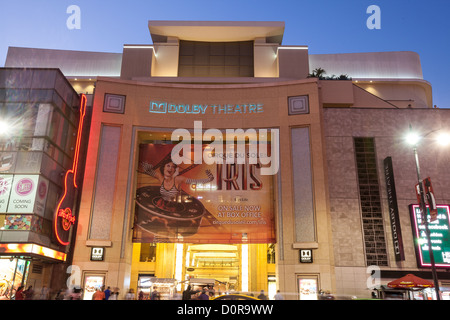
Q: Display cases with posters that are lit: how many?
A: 2